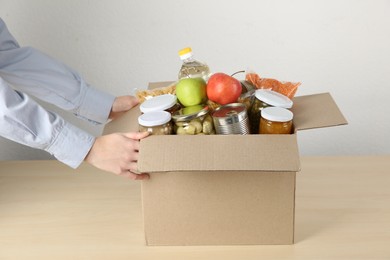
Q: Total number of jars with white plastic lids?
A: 4